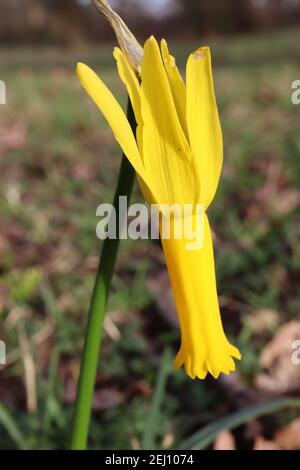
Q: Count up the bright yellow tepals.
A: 5